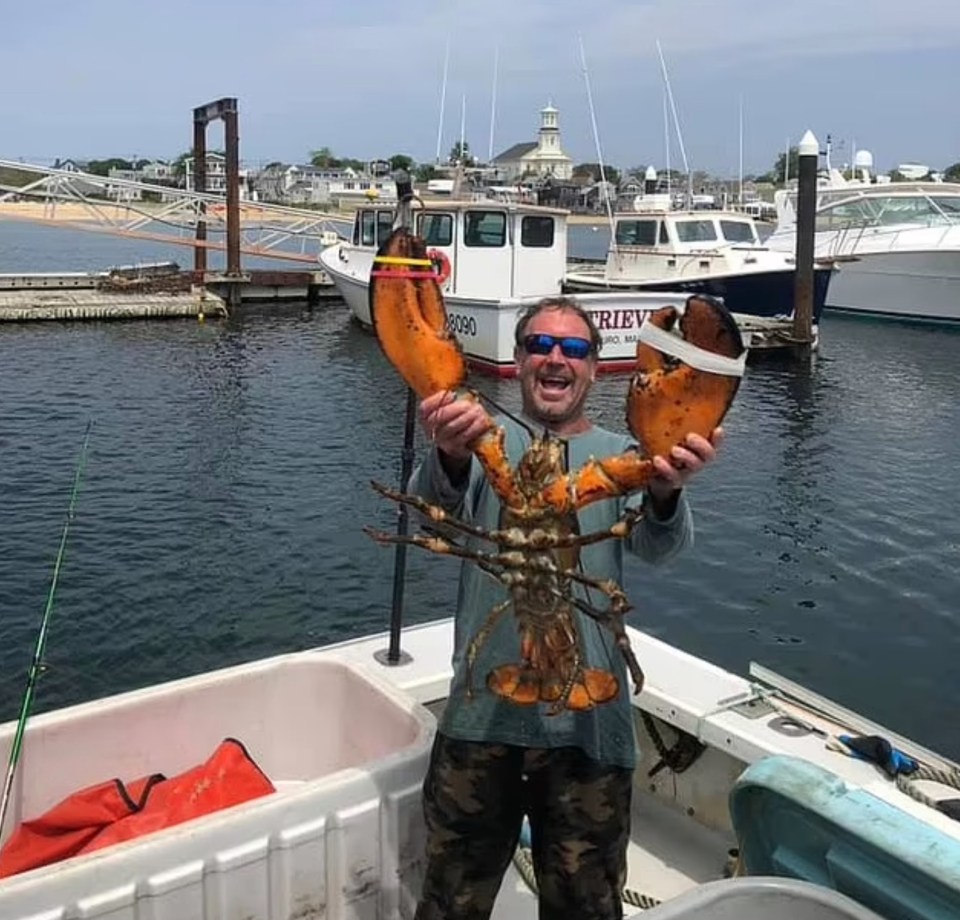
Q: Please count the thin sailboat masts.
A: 7